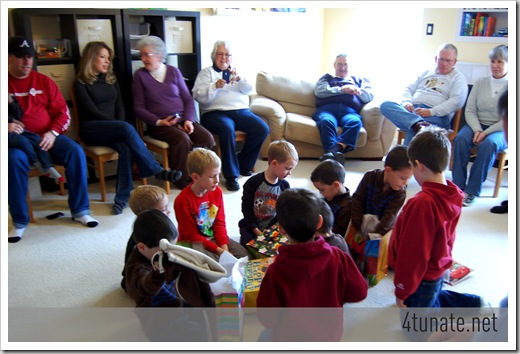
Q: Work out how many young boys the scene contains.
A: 9